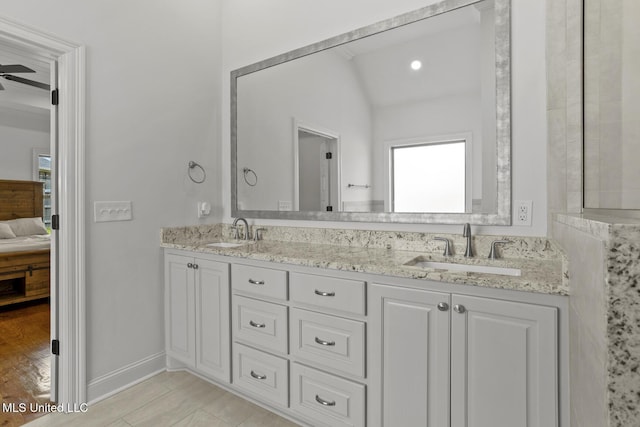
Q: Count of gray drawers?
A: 6